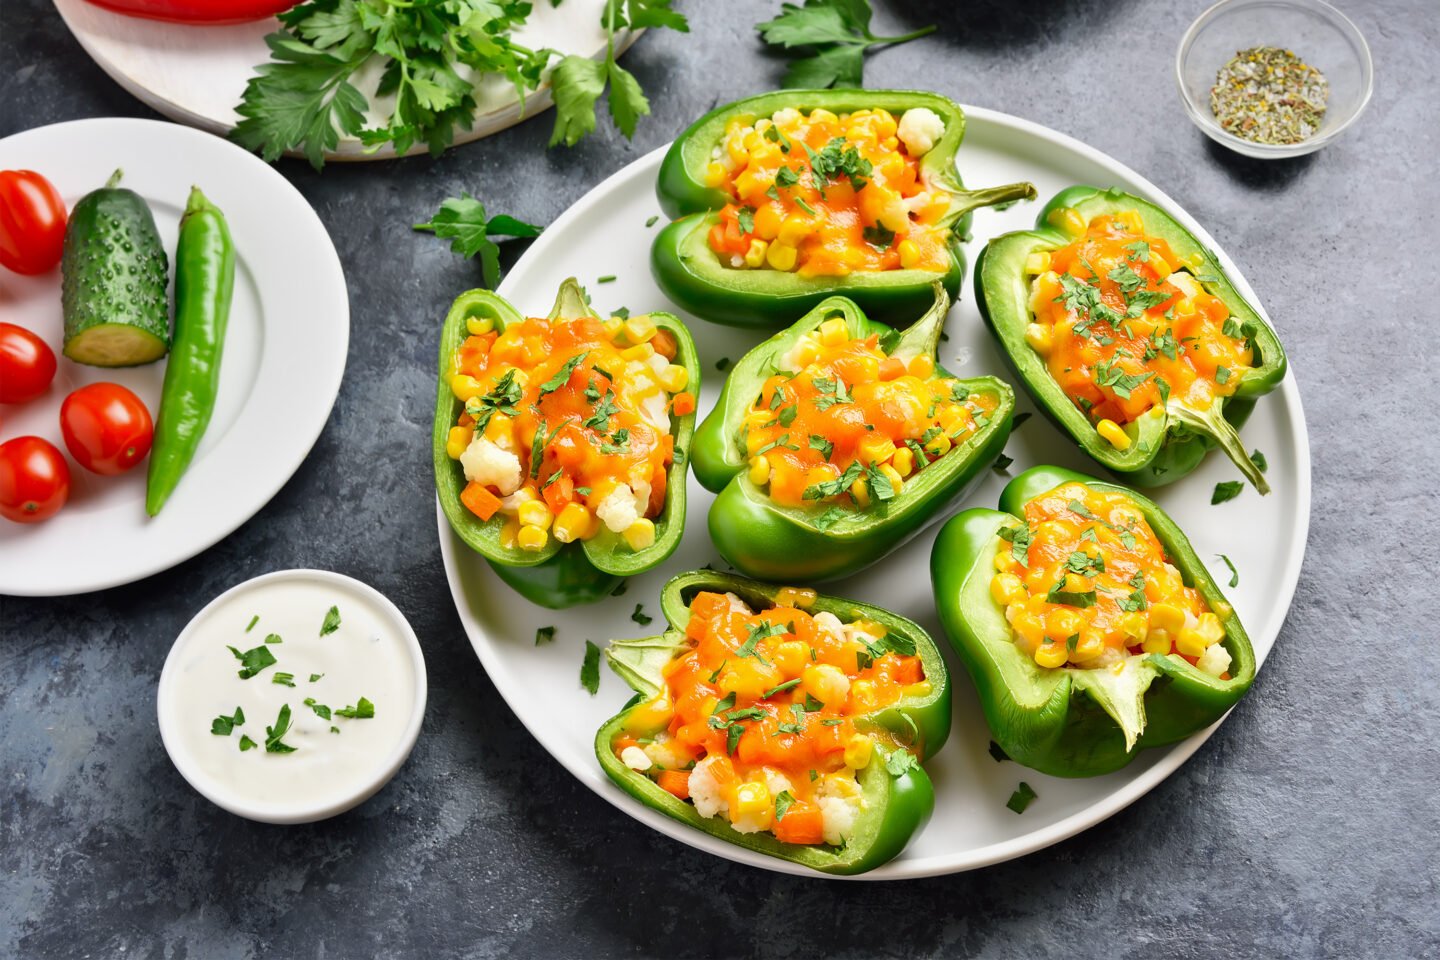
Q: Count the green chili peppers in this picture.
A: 1